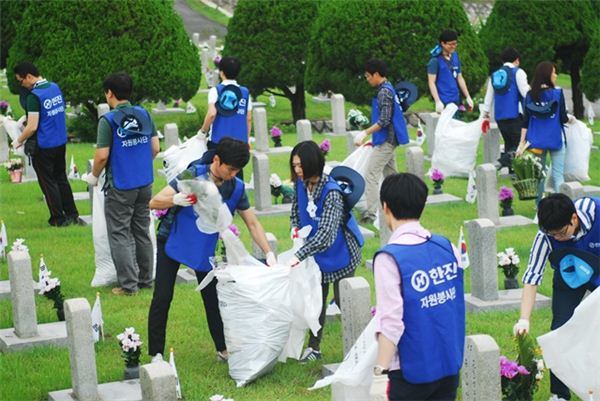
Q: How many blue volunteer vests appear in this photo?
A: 11